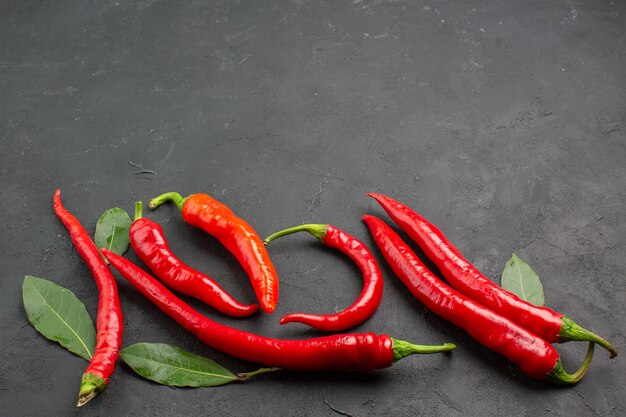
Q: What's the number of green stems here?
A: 7